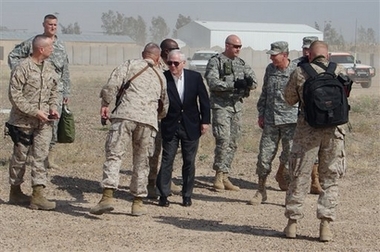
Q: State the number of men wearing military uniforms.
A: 8